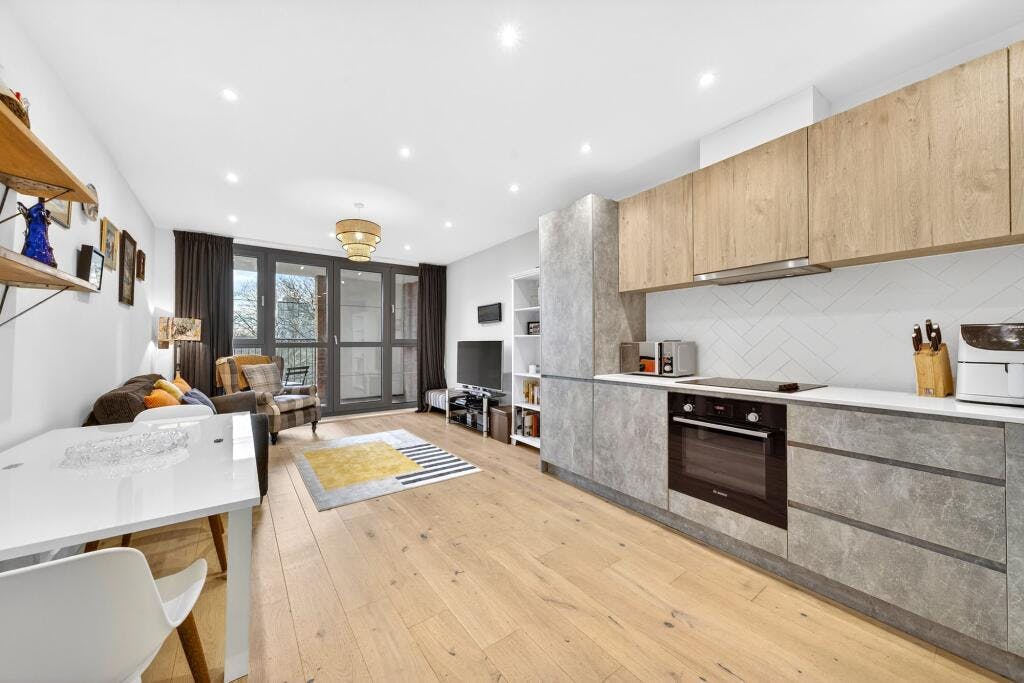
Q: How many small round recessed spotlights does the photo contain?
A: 11